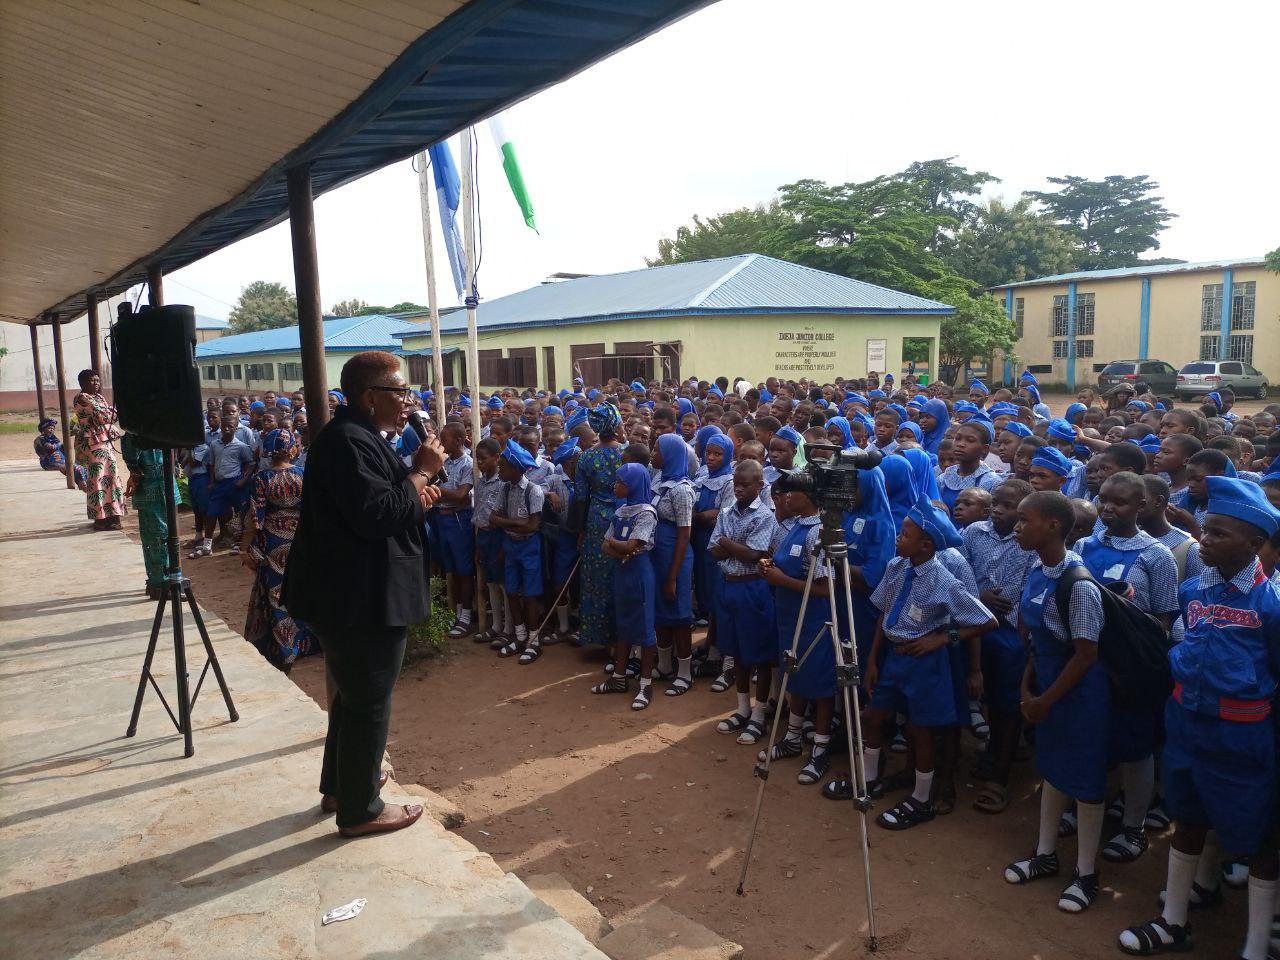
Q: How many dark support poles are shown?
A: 5